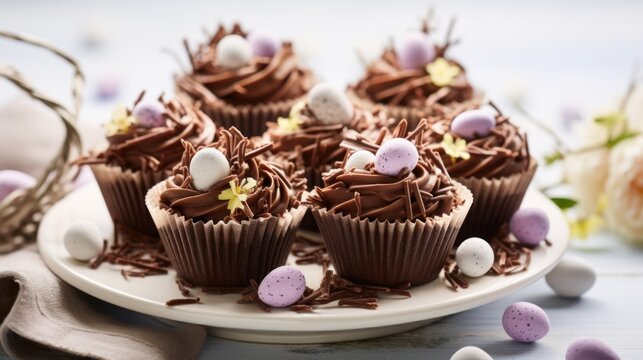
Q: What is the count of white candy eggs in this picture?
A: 8